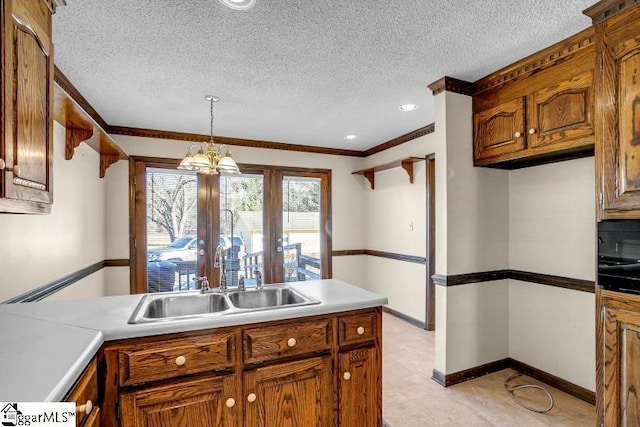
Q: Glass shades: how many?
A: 5